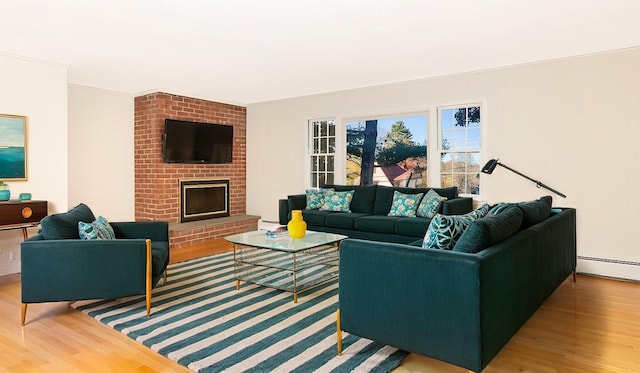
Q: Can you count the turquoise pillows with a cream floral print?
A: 4